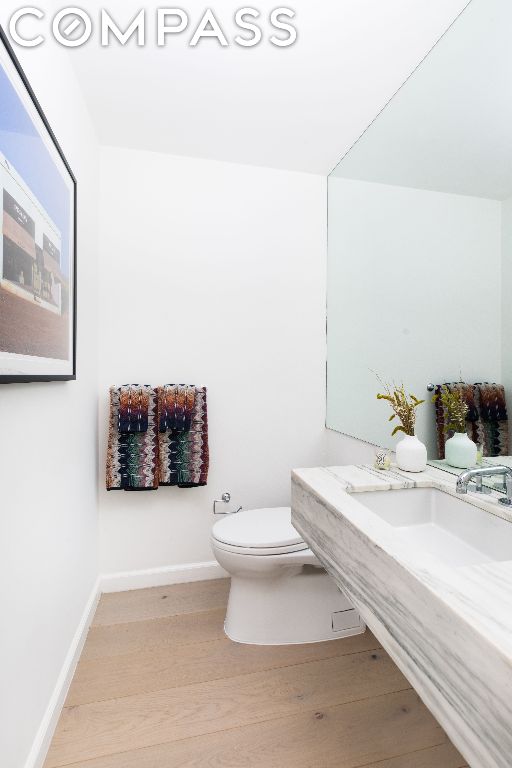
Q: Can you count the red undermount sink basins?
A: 0